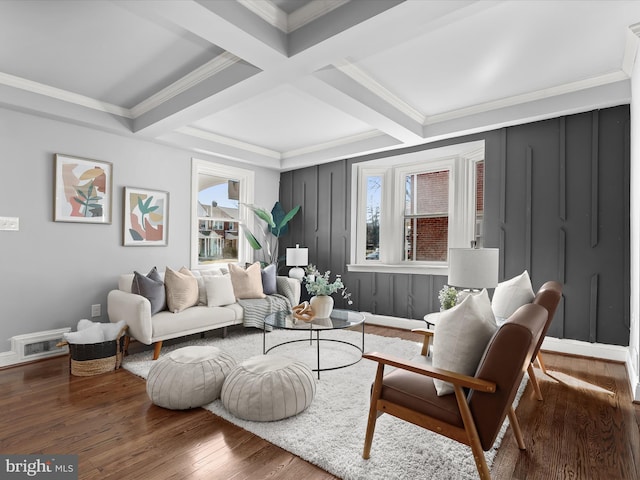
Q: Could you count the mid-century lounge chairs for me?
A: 2